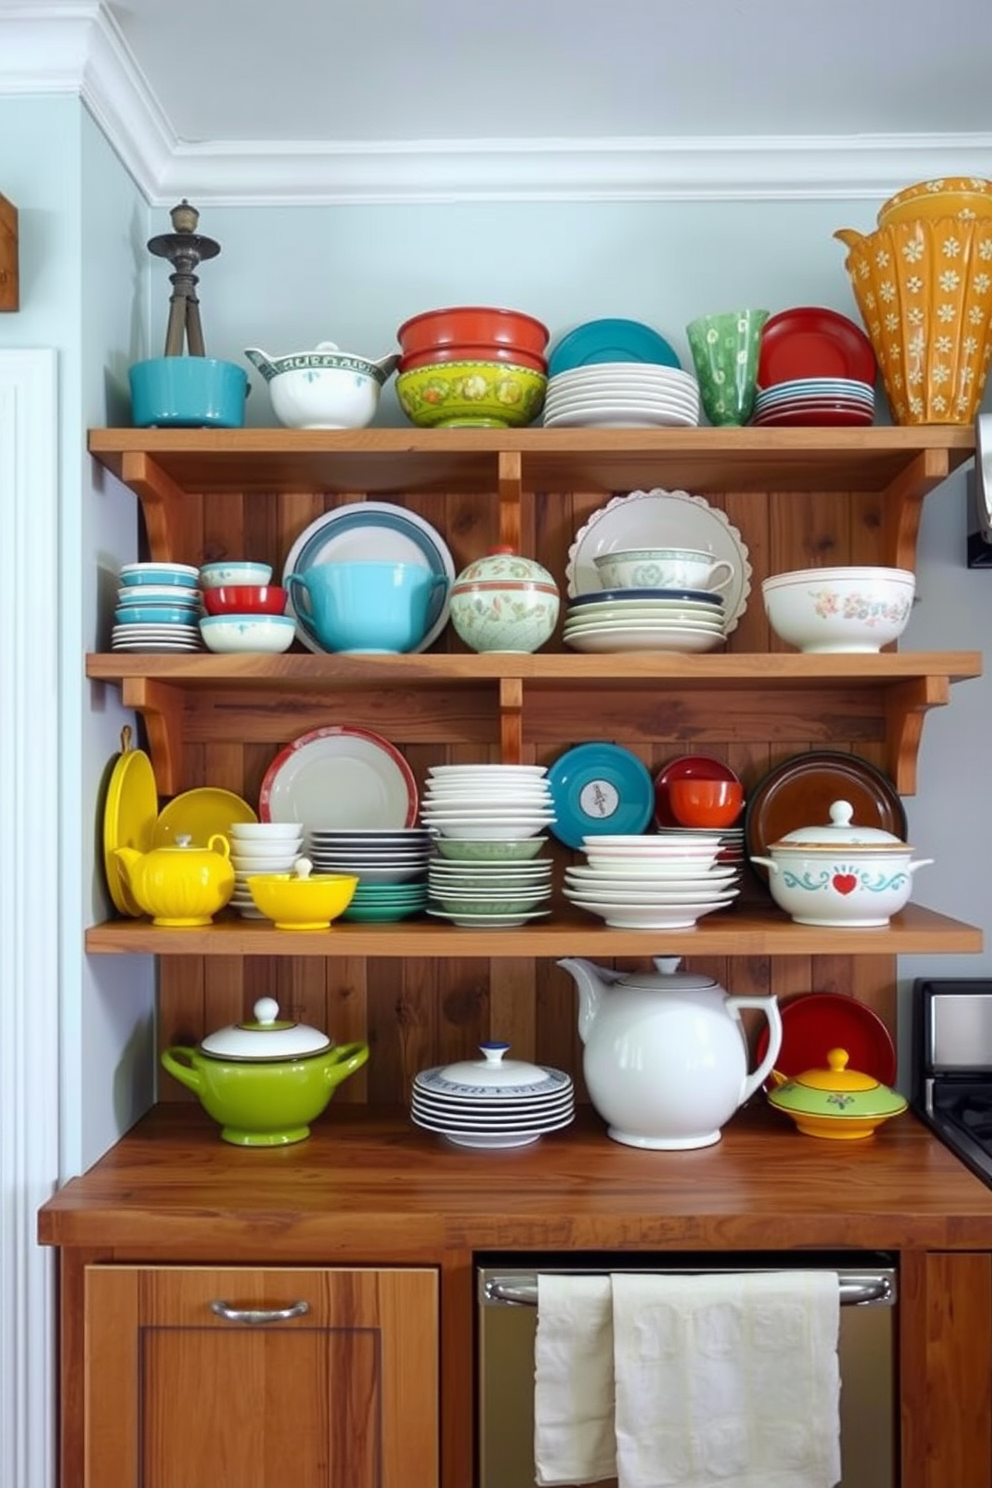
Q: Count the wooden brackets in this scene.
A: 6